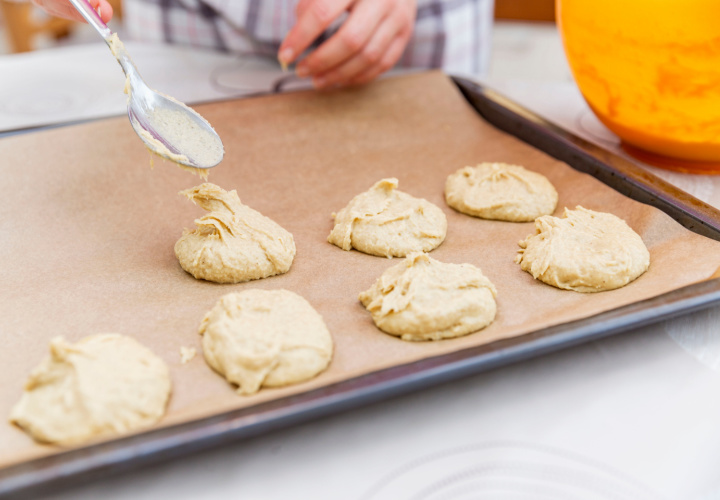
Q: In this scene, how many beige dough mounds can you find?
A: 7